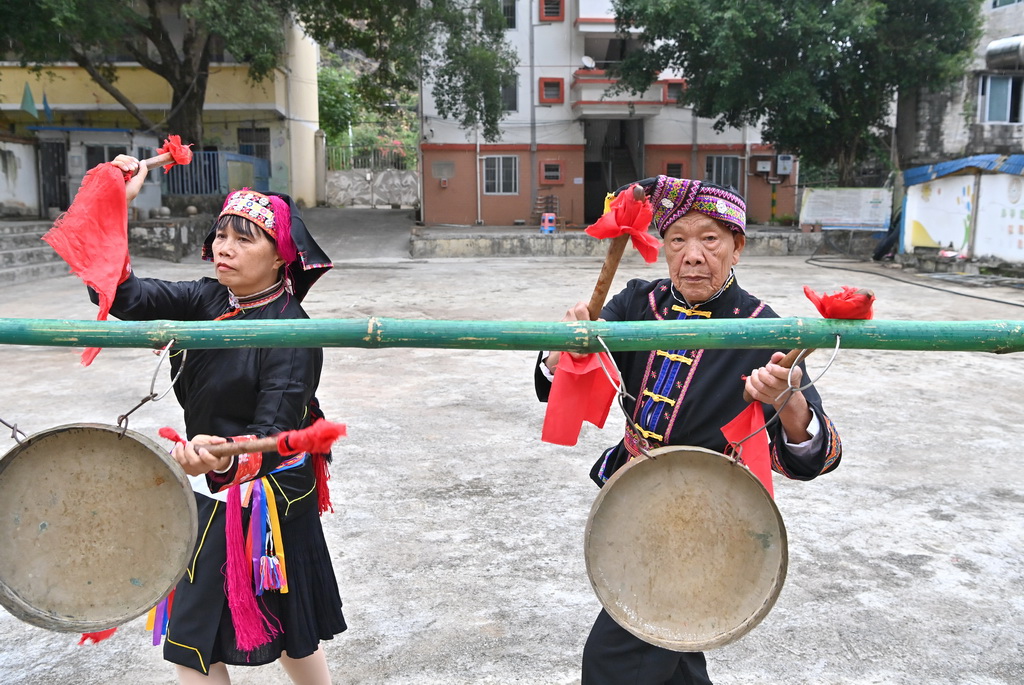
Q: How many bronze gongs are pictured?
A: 2